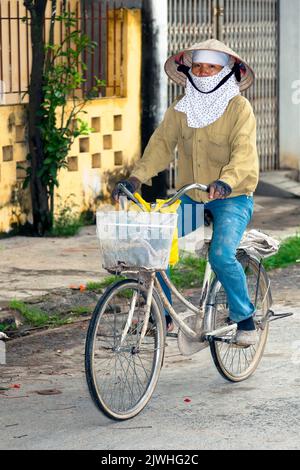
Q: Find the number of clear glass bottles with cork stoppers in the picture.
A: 0